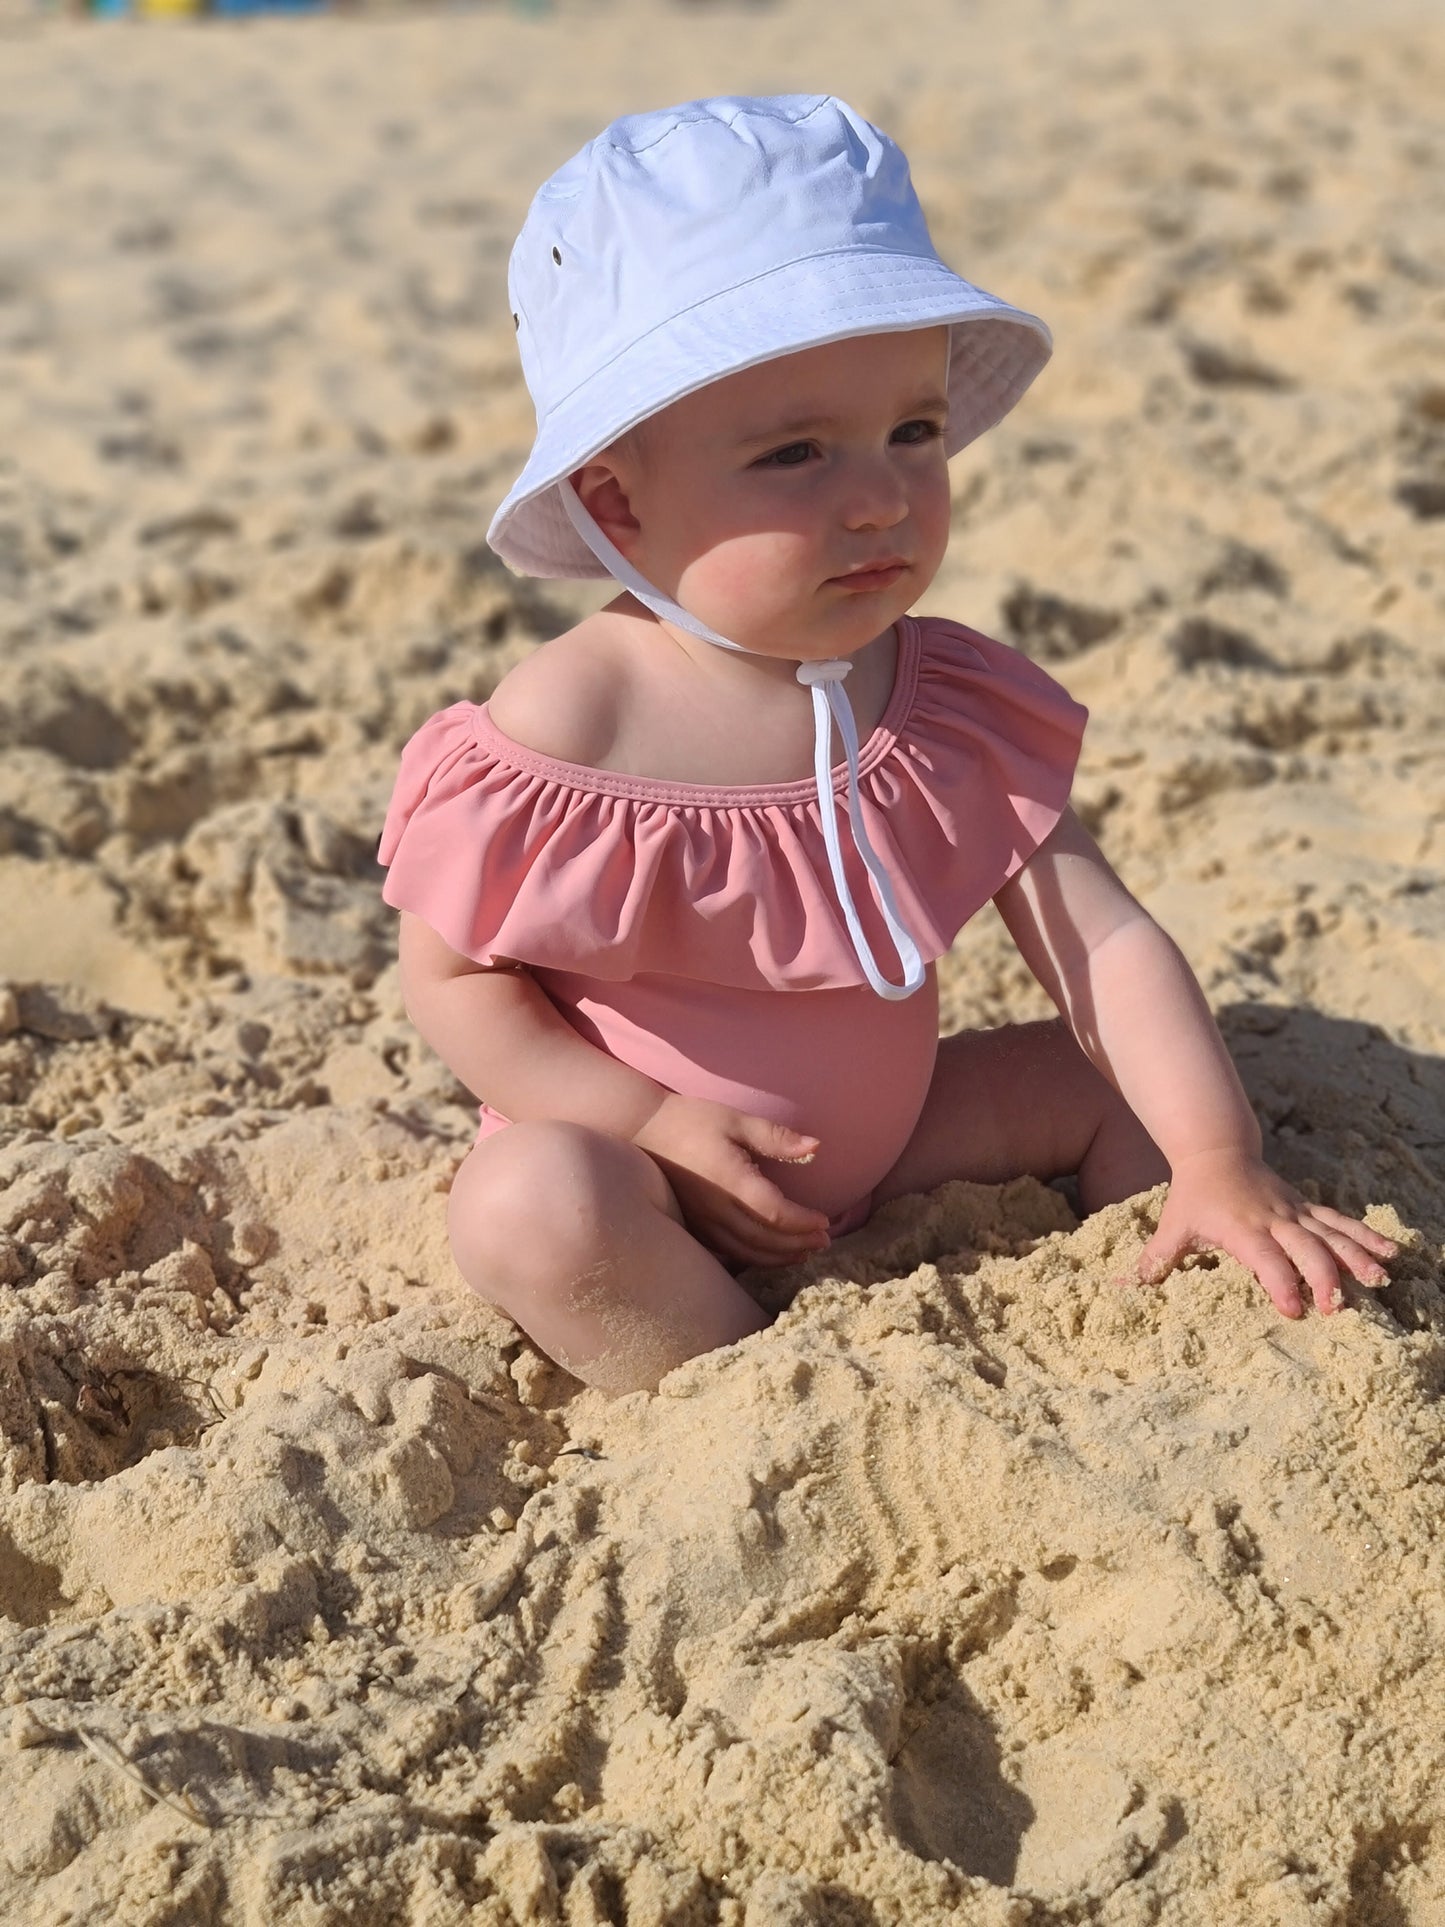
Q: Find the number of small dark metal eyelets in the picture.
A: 2